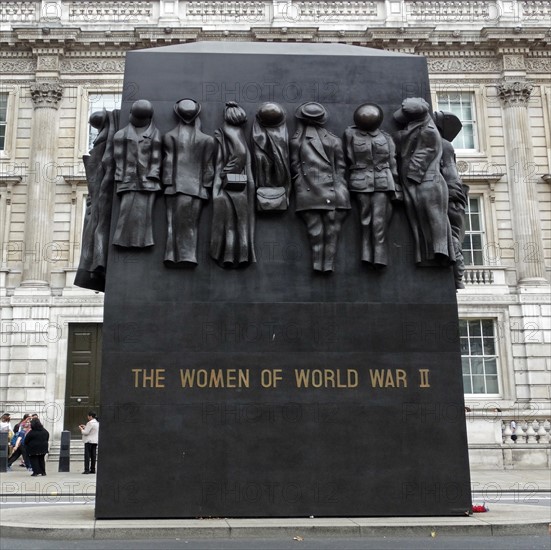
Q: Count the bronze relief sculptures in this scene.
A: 9